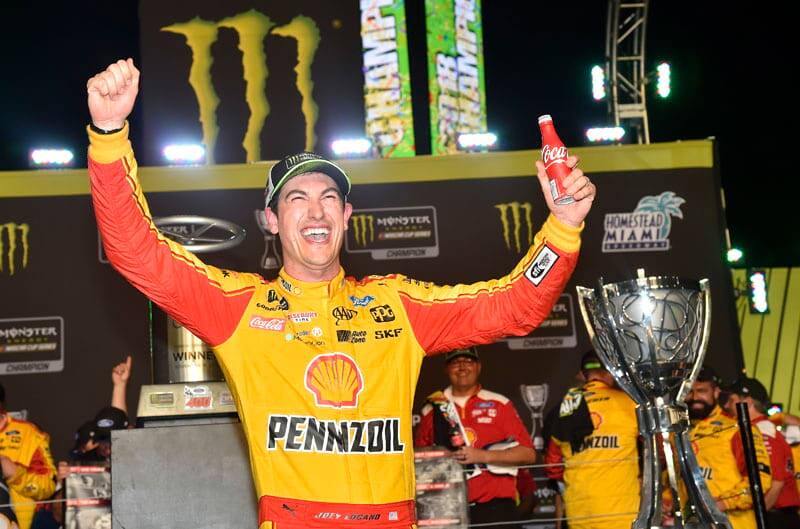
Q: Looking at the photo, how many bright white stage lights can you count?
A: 9